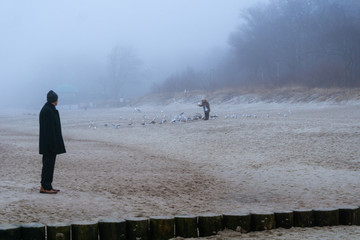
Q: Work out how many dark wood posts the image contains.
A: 15